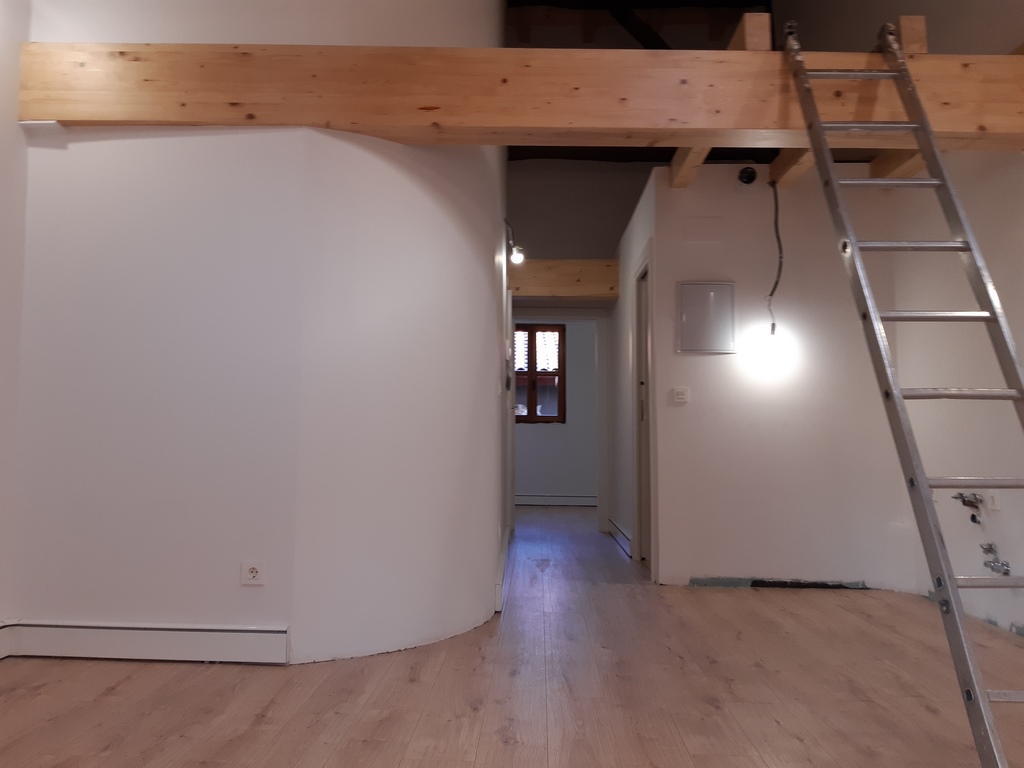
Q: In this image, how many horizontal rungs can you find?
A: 9